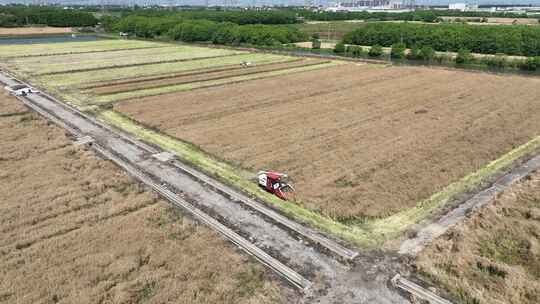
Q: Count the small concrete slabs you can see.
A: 2